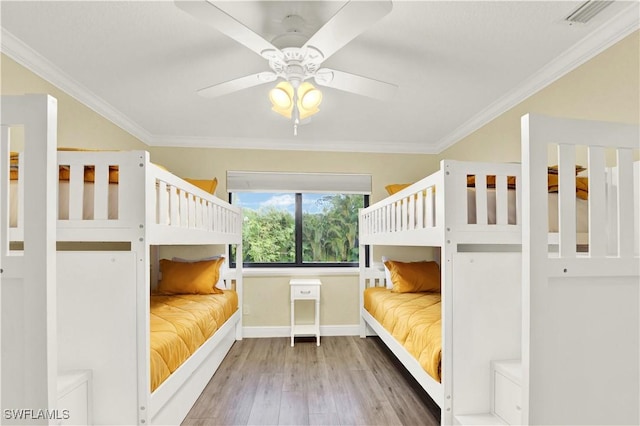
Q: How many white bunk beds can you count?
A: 2